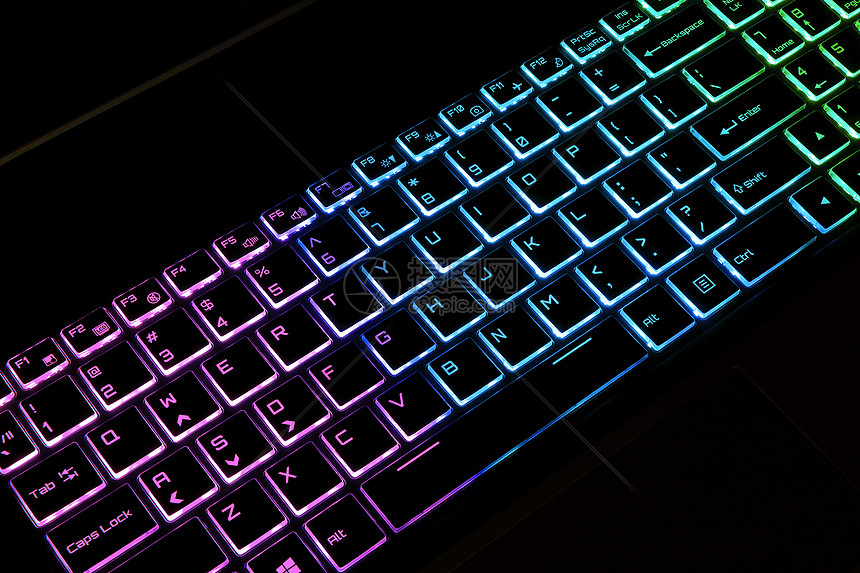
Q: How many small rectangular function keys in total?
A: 12